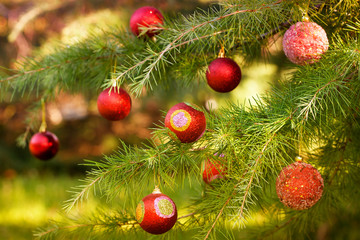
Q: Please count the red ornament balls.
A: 9